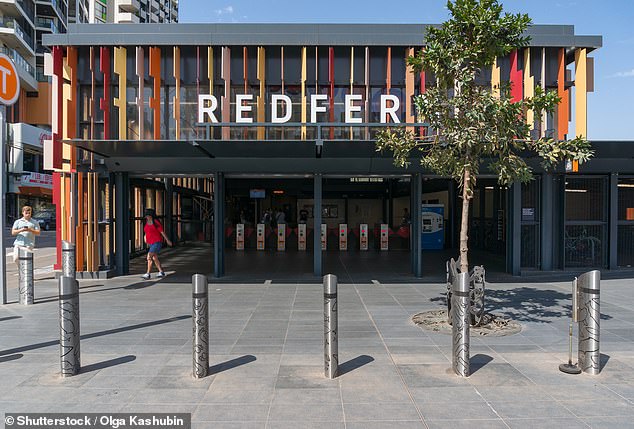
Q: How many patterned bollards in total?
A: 7